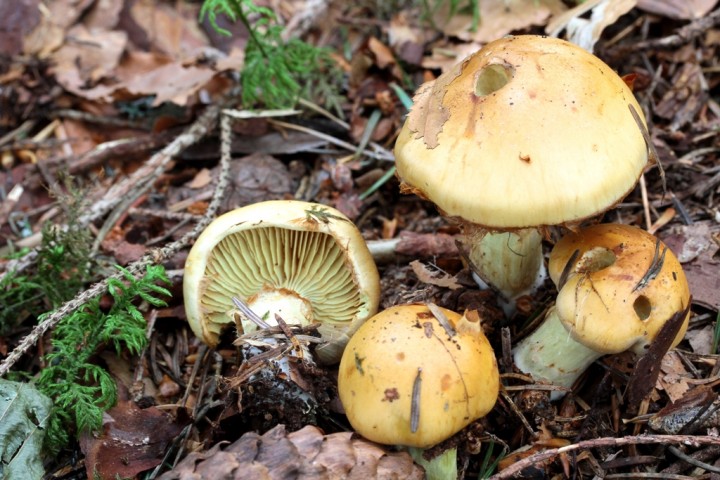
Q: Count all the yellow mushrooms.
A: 4